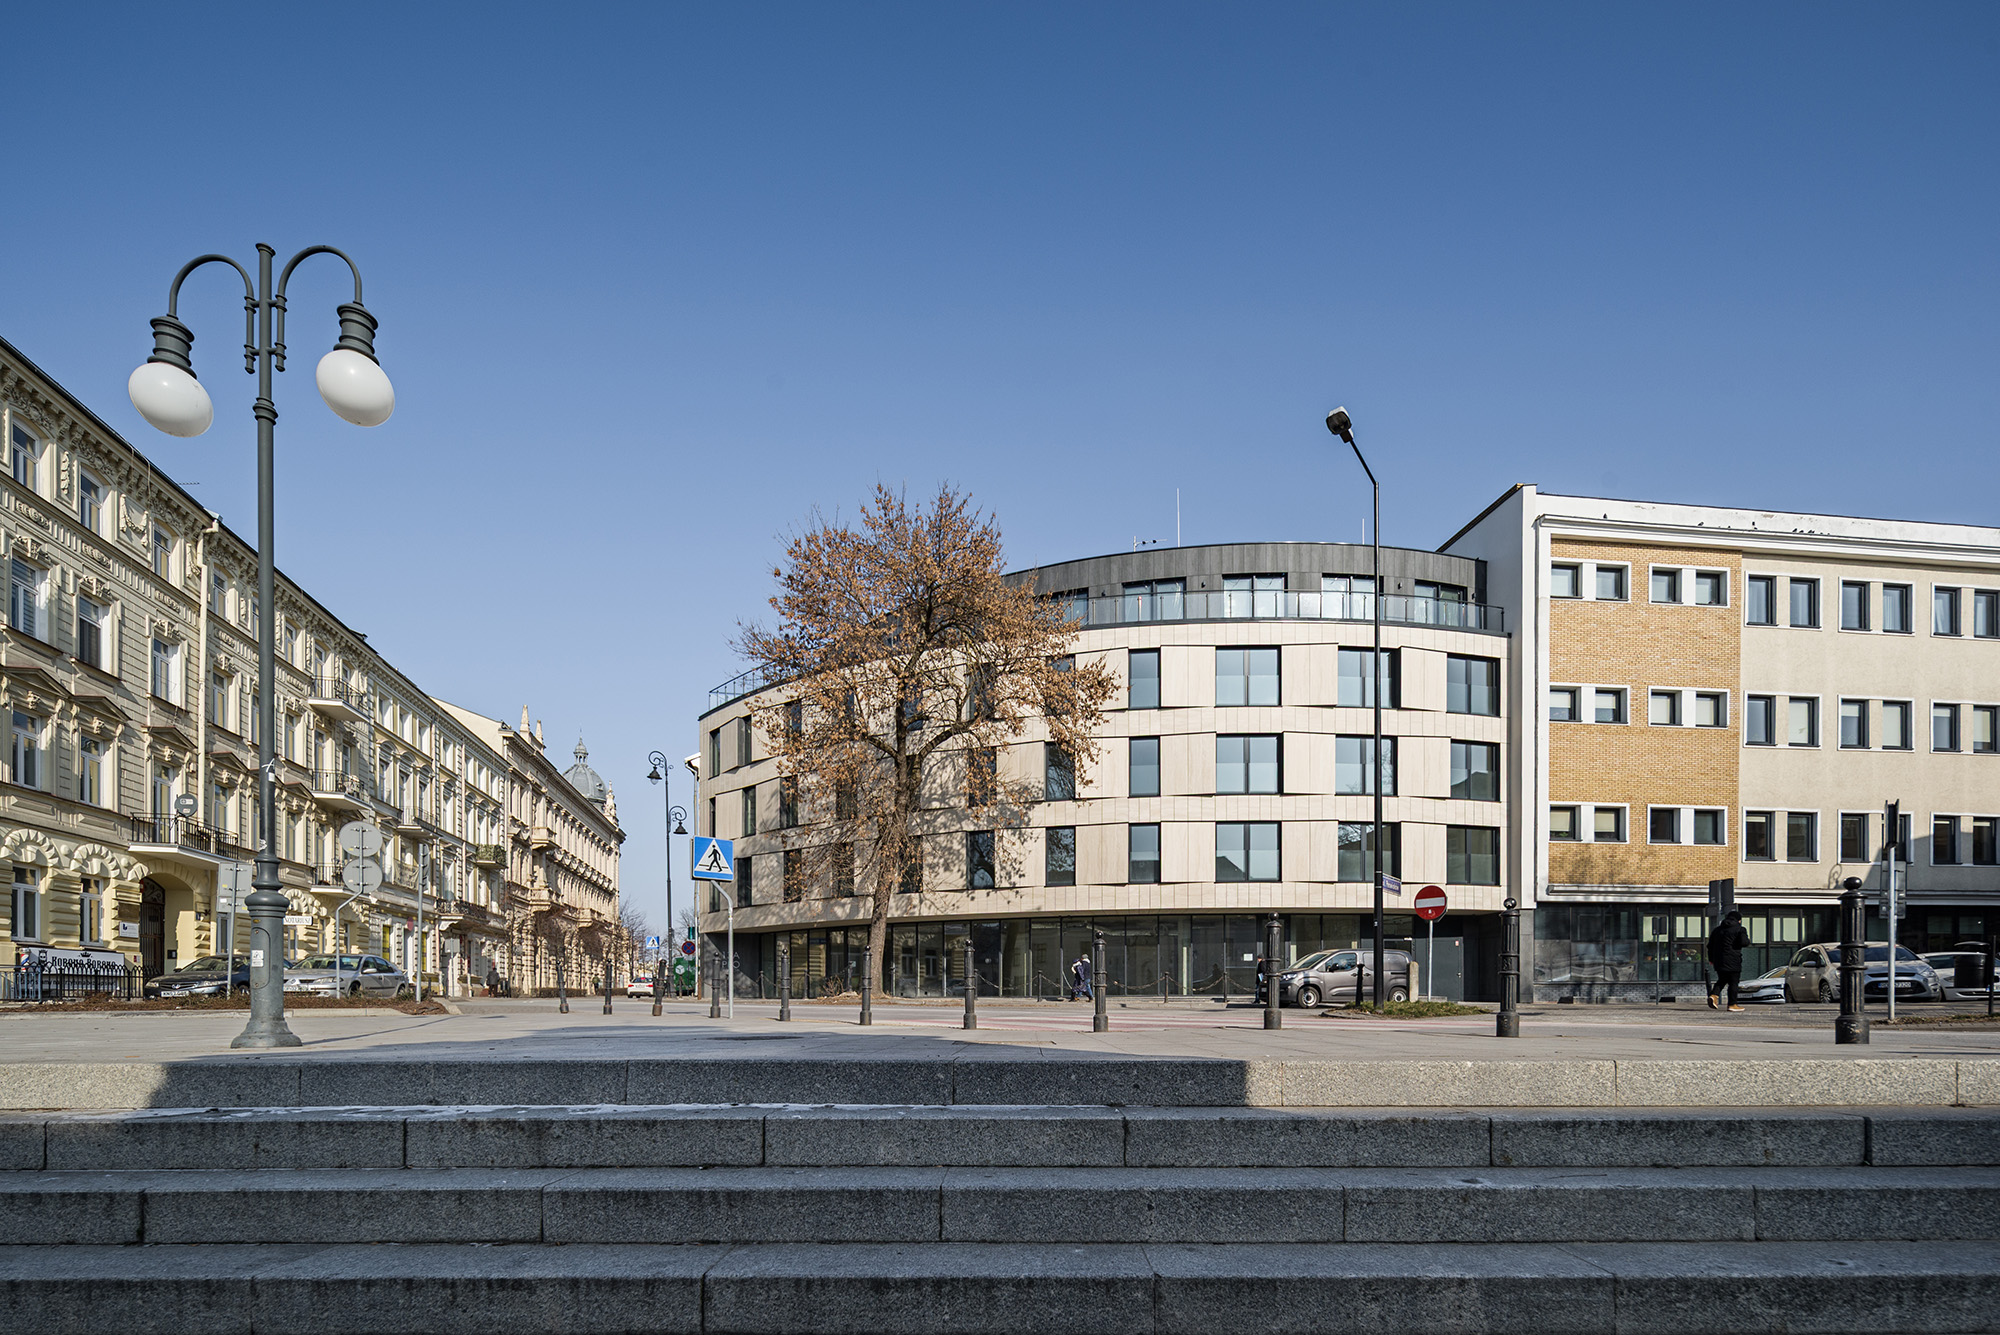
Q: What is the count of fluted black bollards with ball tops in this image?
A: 11